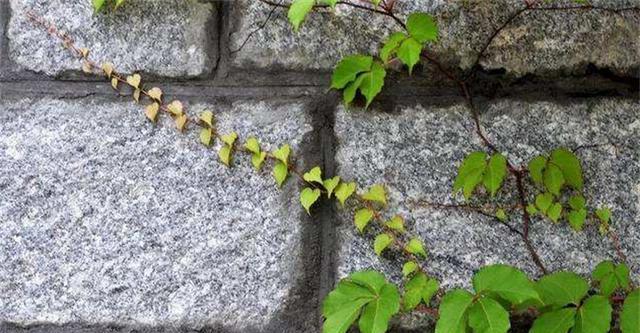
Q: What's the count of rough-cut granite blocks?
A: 4